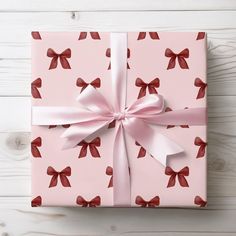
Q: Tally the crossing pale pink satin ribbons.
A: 2